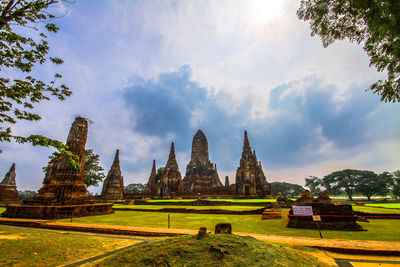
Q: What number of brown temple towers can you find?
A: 7